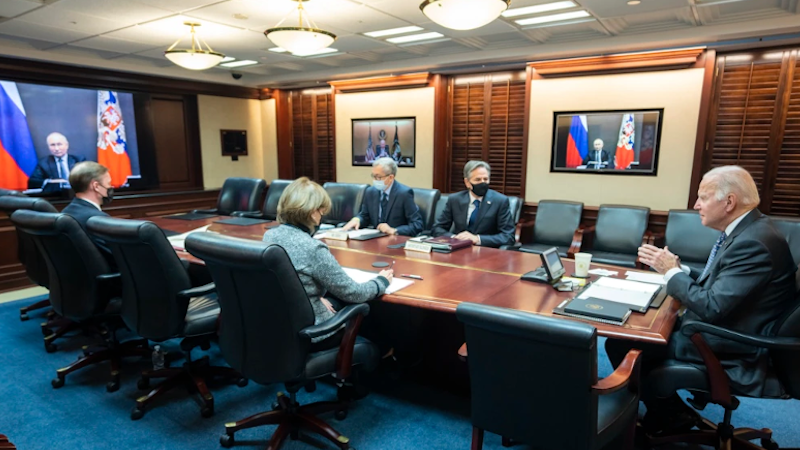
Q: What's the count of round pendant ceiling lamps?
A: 3